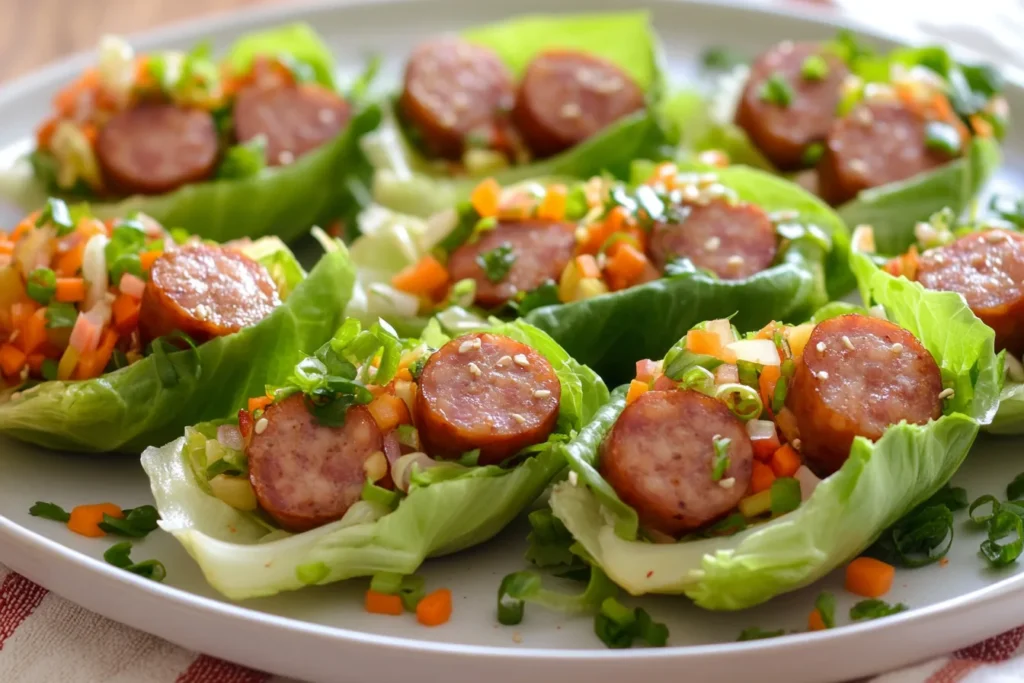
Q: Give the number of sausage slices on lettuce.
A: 14